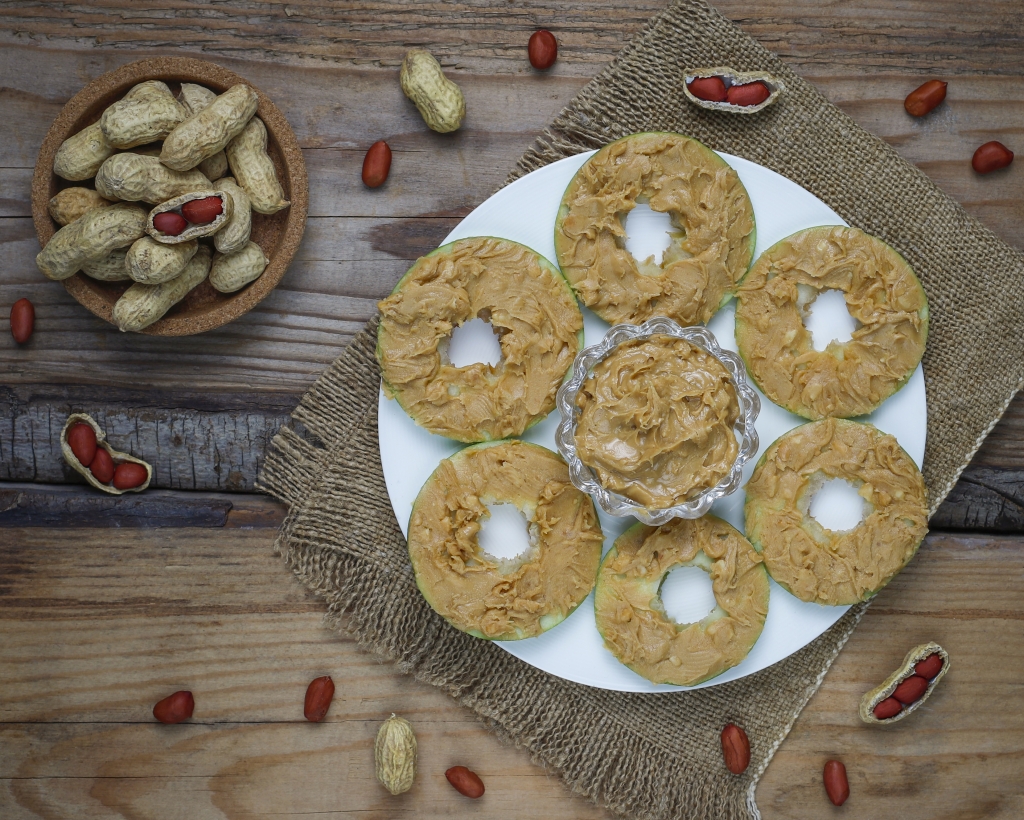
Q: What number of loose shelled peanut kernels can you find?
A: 10